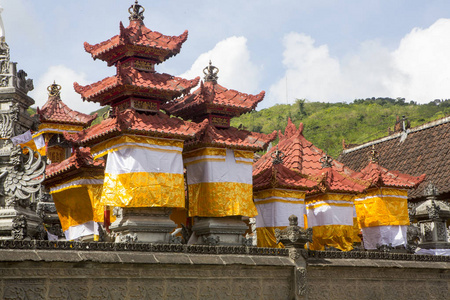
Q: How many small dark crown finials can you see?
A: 6